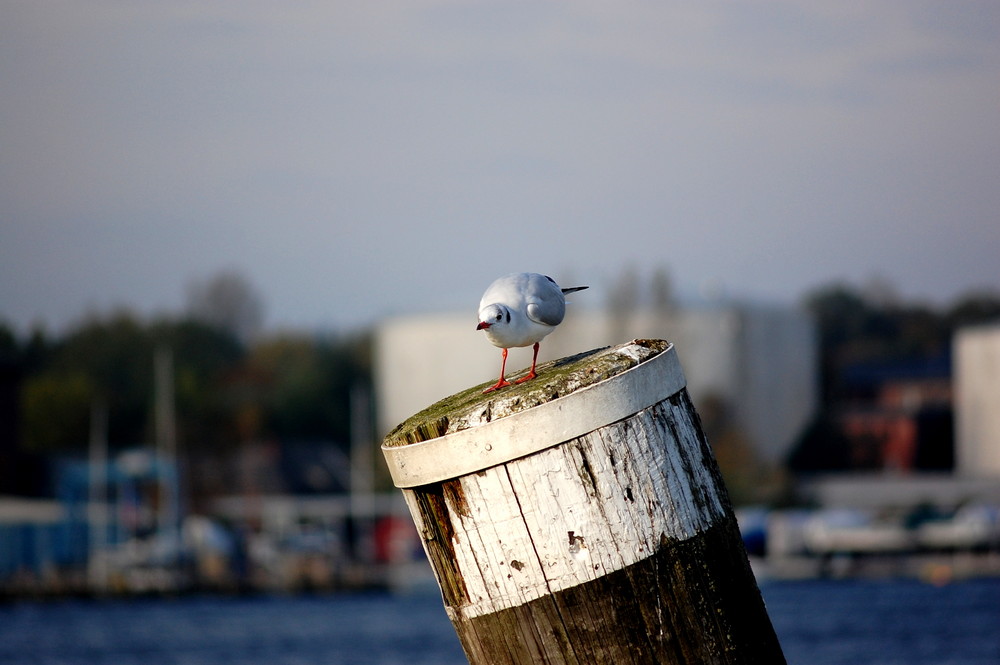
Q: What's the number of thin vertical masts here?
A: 3